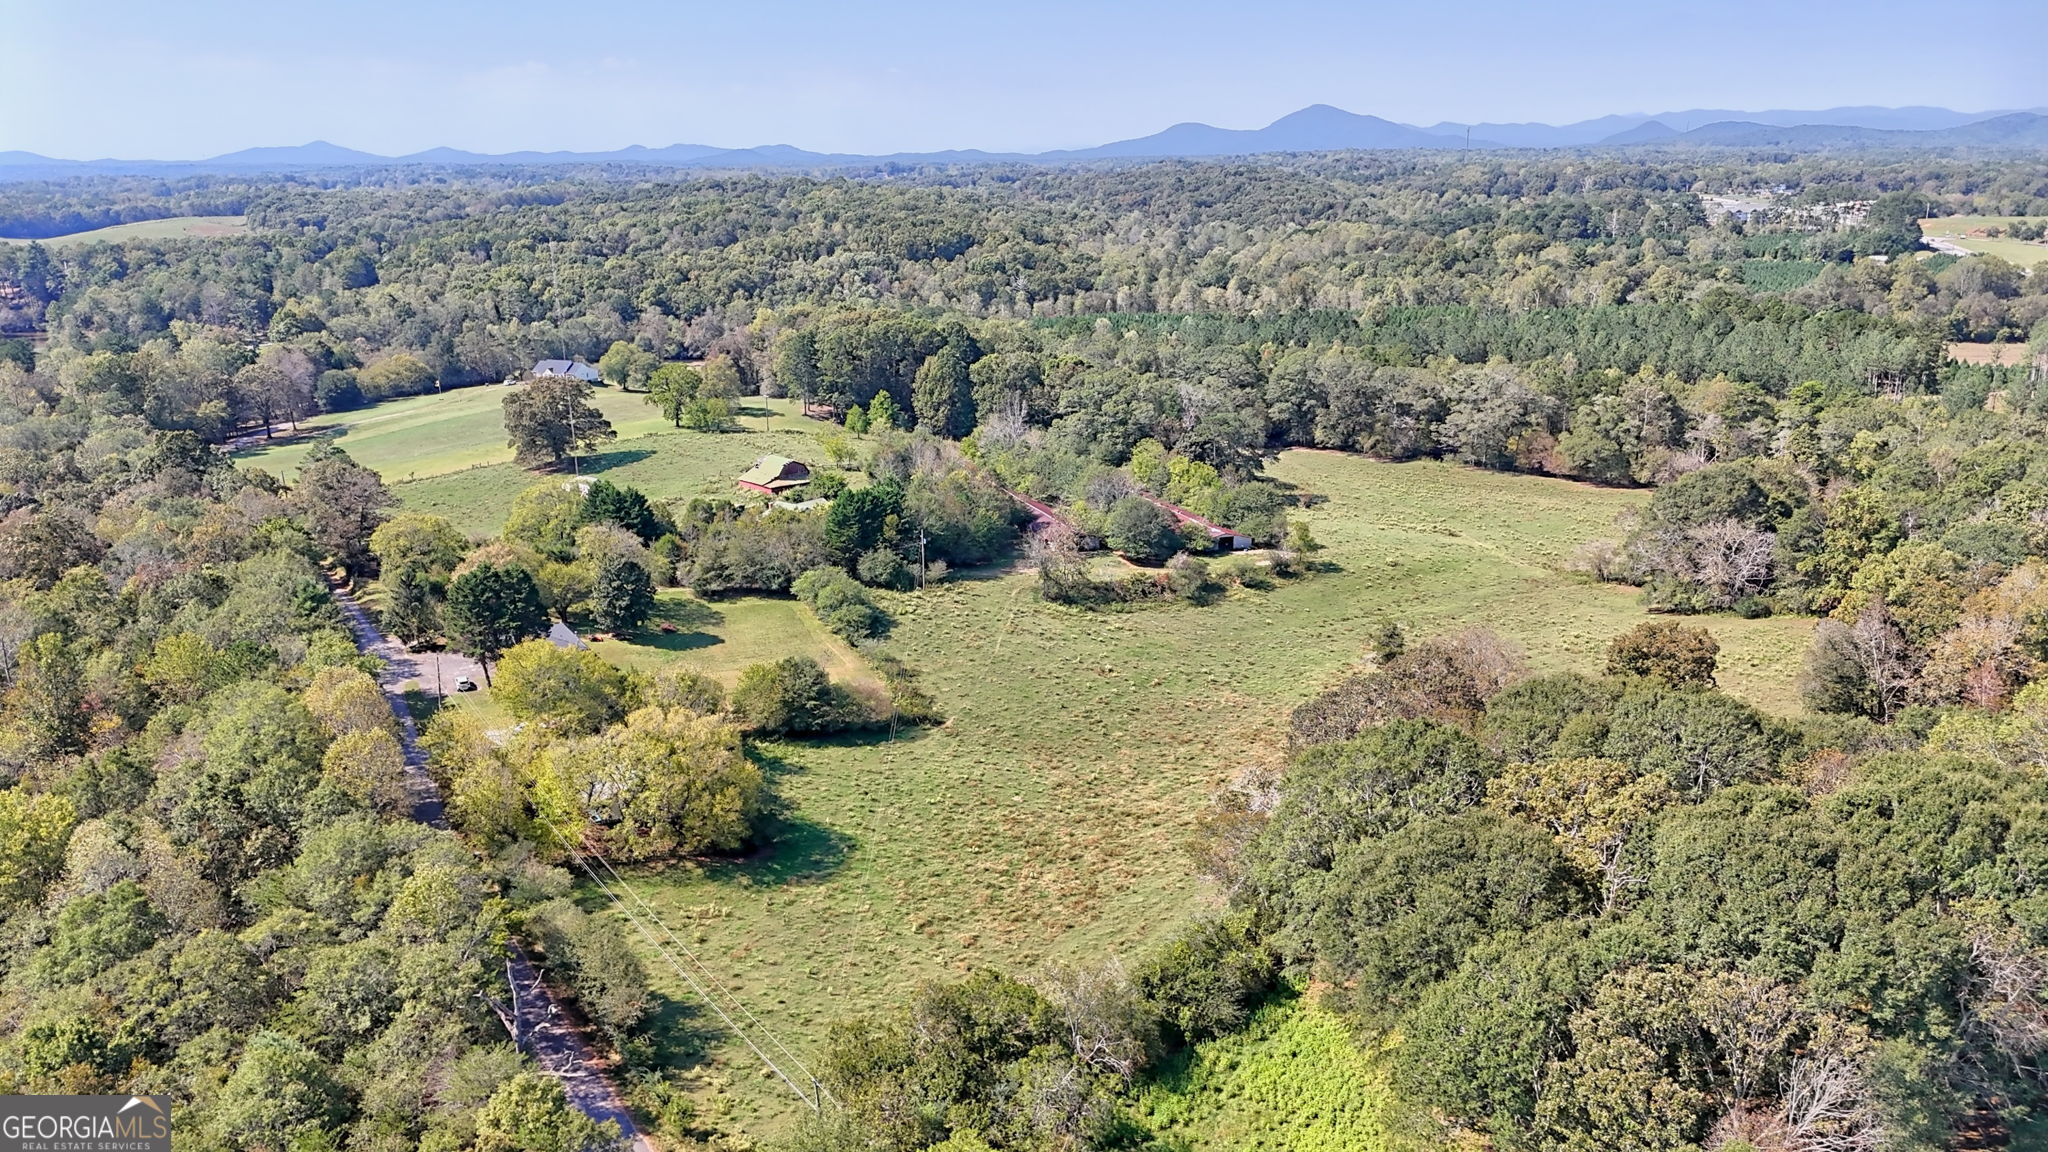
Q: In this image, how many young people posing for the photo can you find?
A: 0